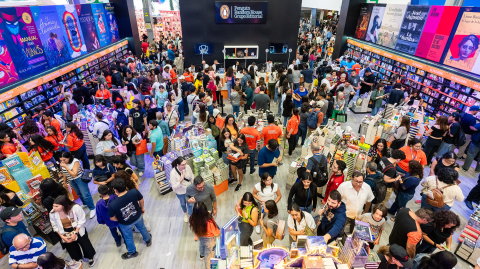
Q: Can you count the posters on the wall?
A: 13